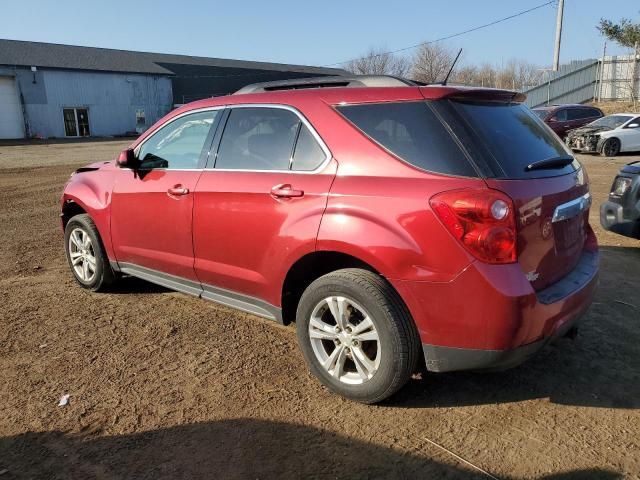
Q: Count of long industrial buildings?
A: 1